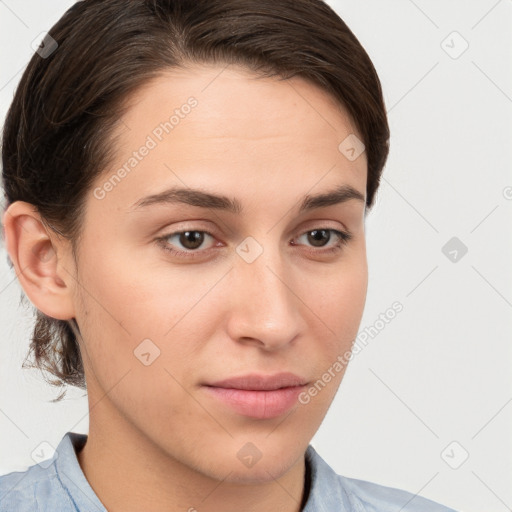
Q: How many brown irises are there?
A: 2